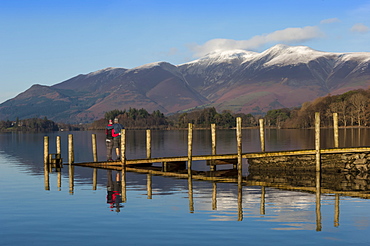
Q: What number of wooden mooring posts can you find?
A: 12